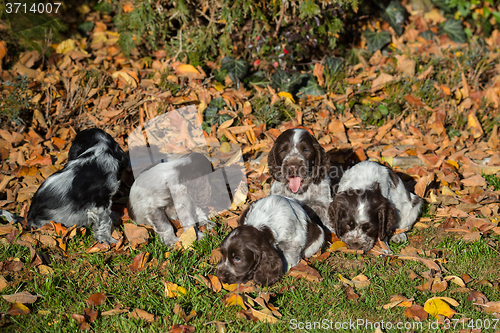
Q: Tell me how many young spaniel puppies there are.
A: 5